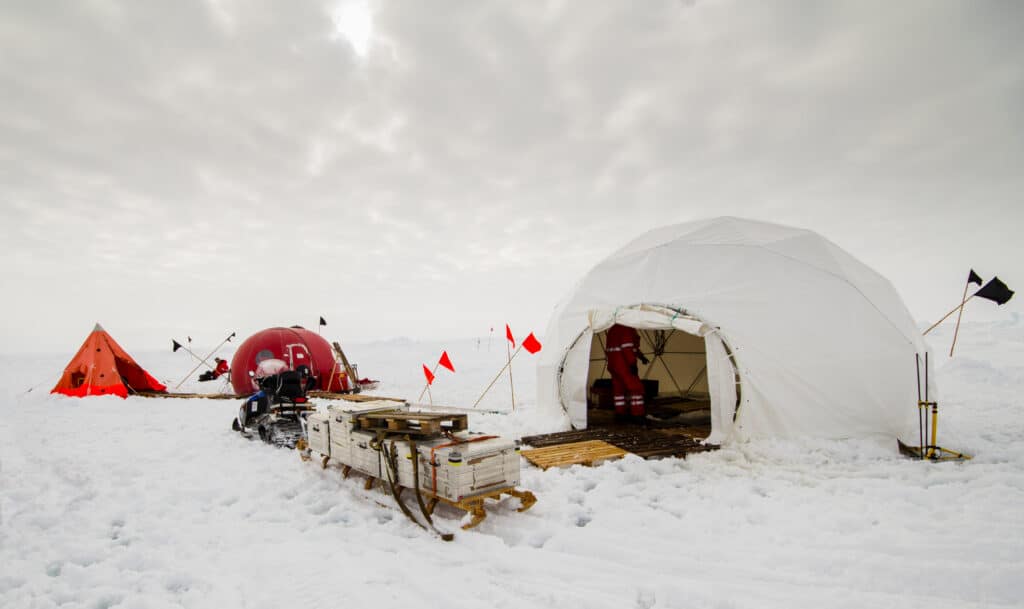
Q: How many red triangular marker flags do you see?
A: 4